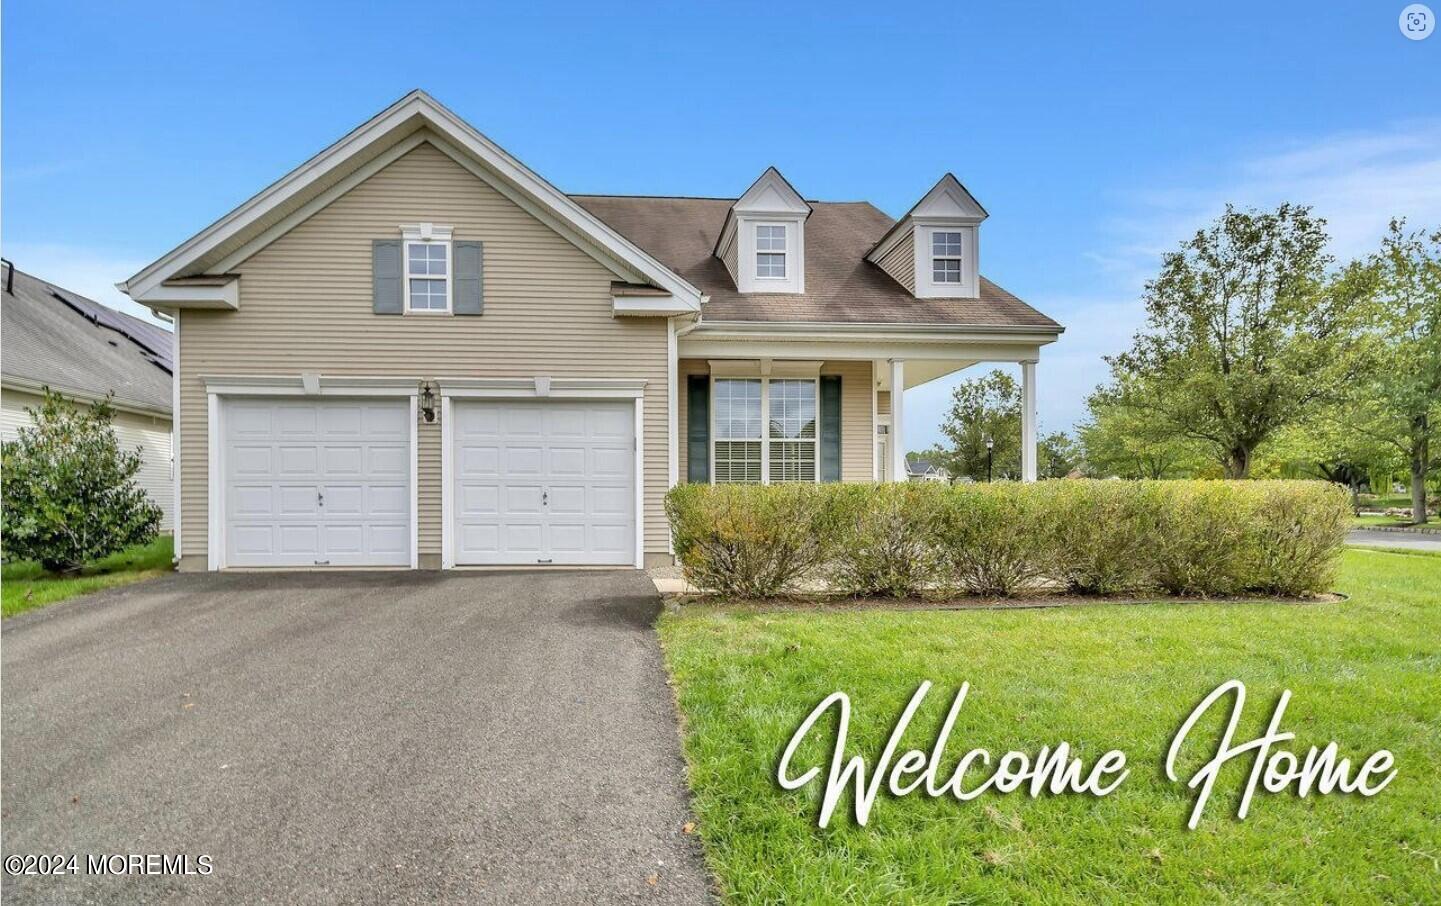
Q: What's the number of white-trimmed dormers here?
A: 2